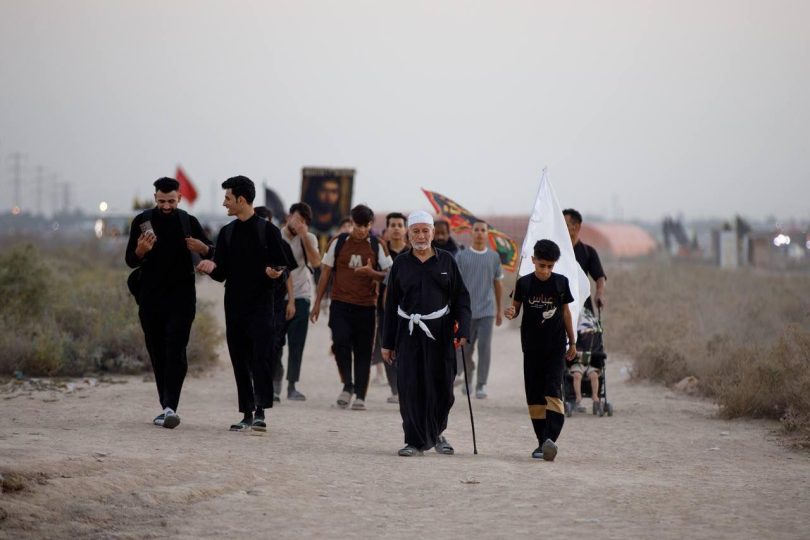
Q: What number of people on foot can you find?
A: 12